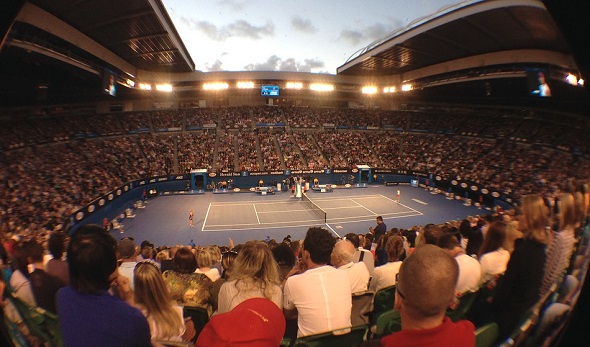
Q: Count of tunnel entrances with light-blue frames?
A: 2